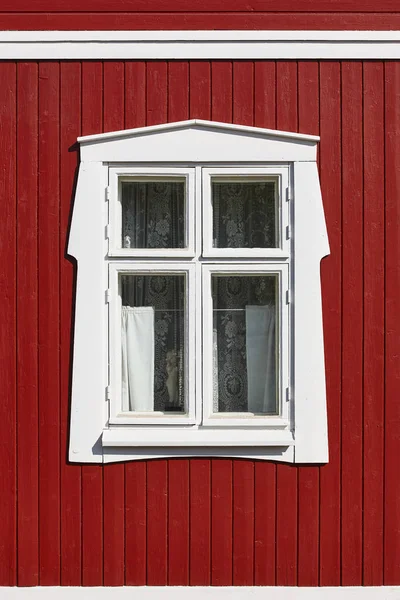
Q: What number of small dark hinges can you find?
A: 8